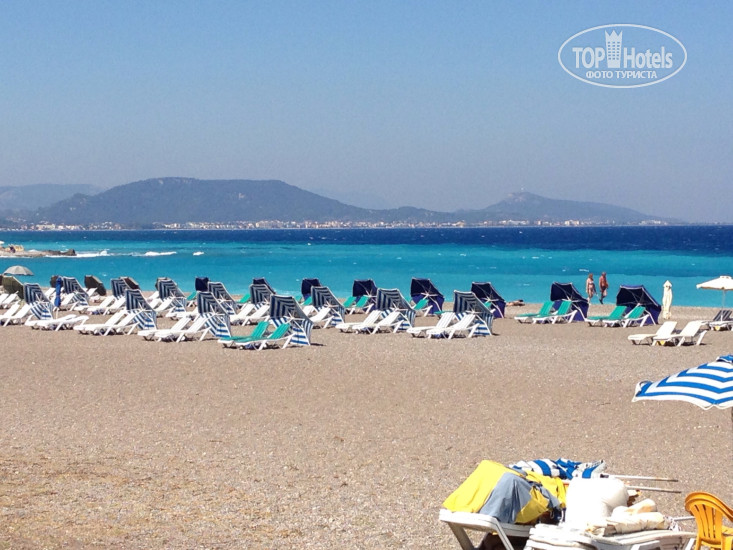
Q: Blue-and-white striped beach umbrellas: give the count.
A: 13